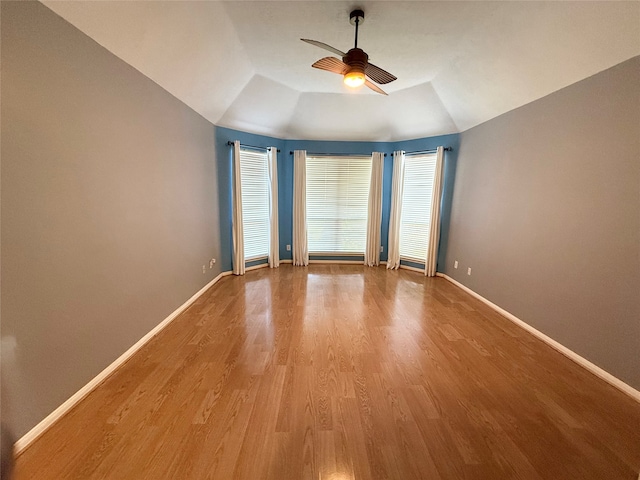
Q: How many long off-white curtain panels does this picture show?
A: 6